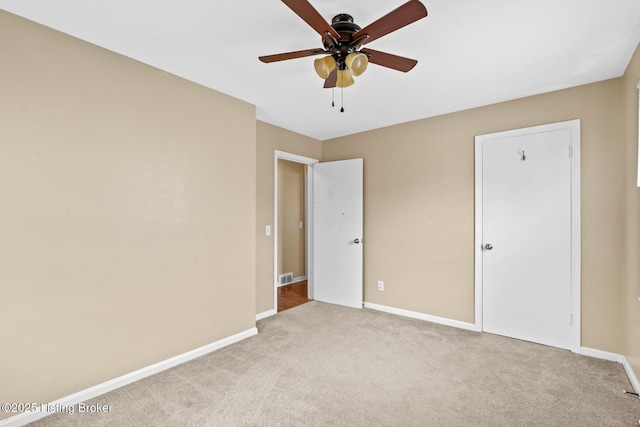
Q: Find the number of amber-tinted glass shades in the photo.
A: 3